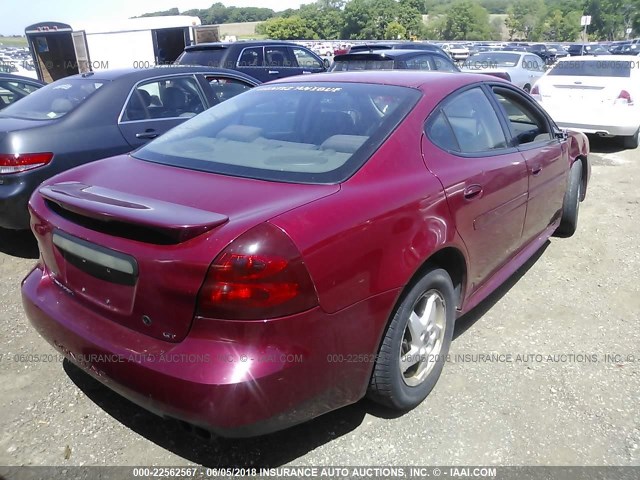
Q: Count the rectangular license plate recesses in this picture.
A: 1